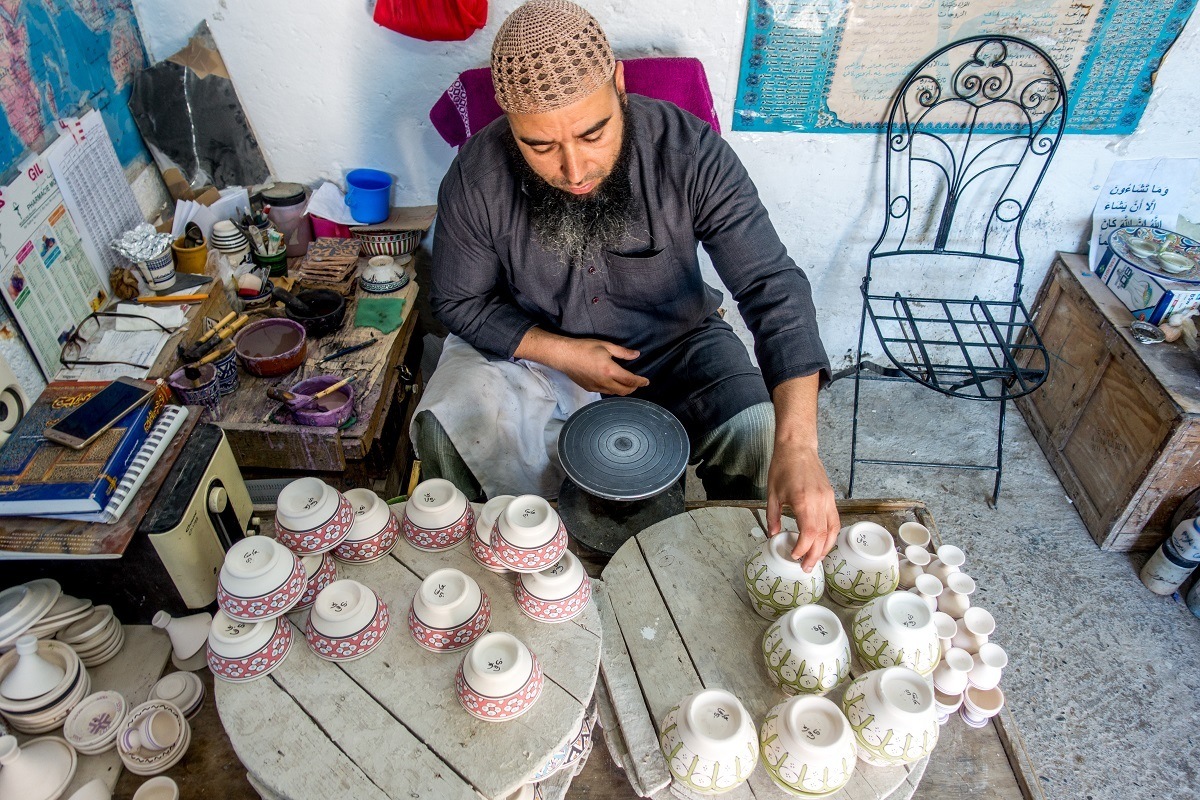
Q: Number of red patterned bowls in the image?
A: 12